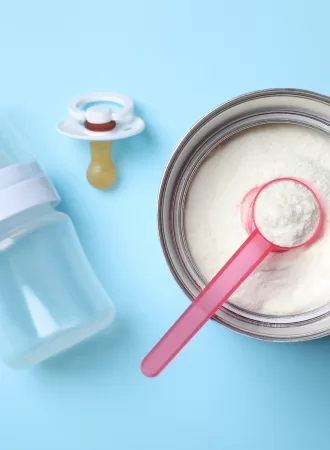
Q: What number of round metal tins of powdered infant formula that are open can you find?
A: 1